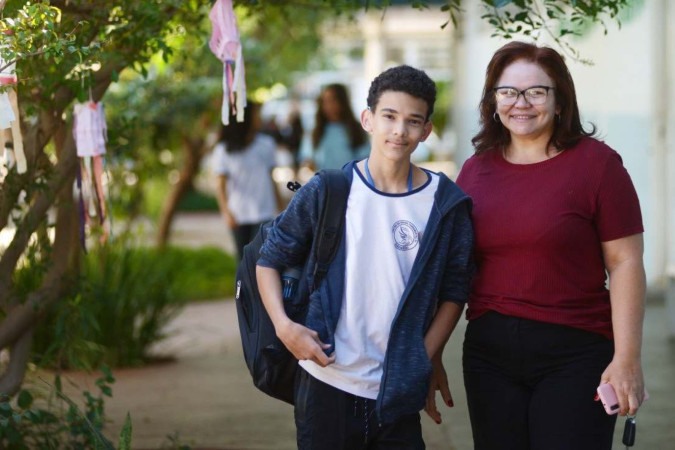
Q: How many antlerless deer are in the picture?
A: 0